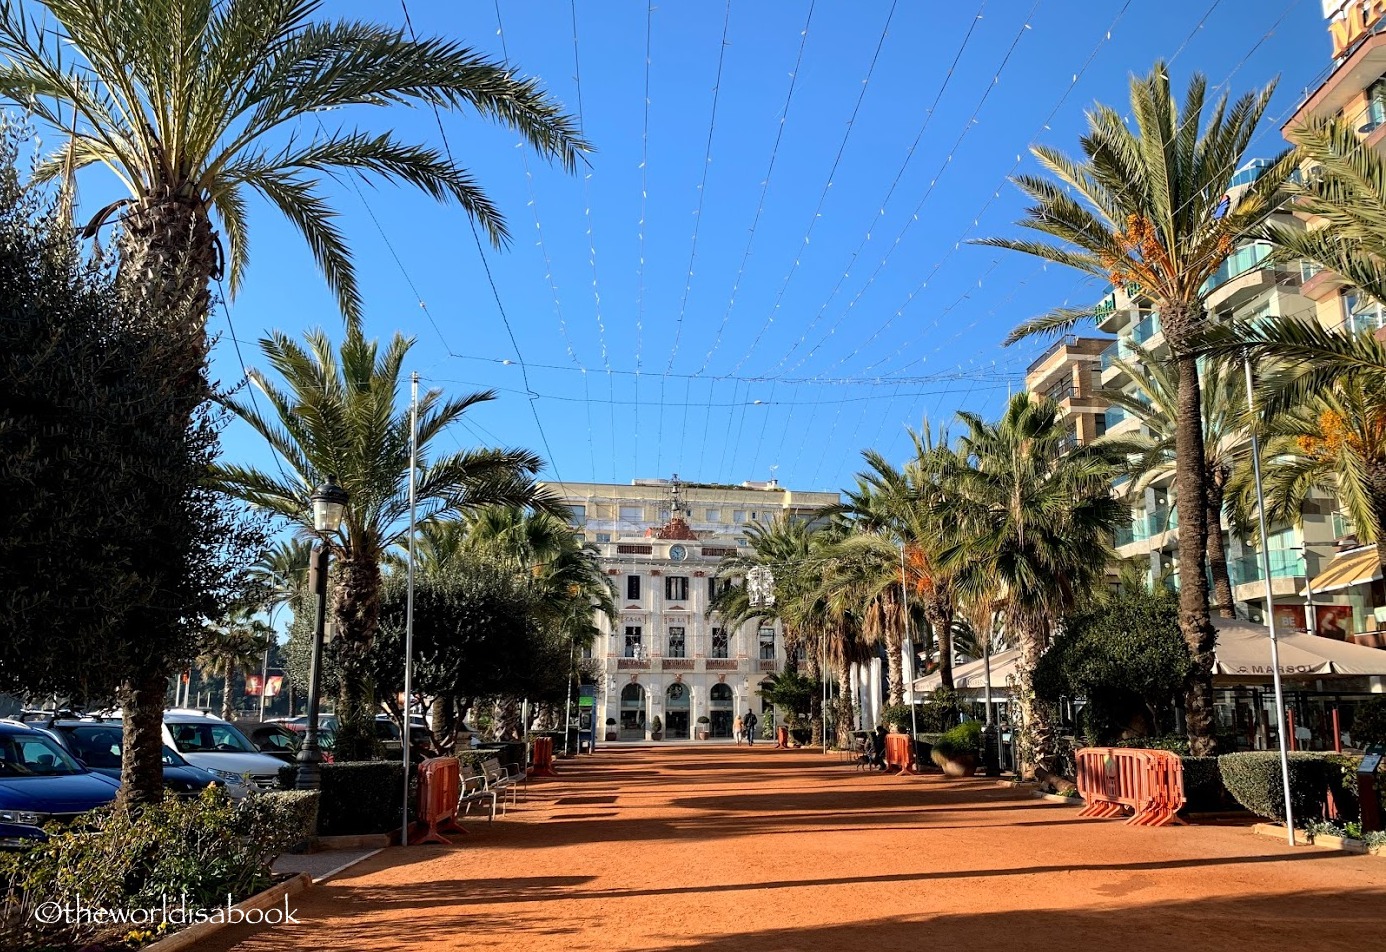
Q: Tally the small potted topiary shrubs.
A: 3